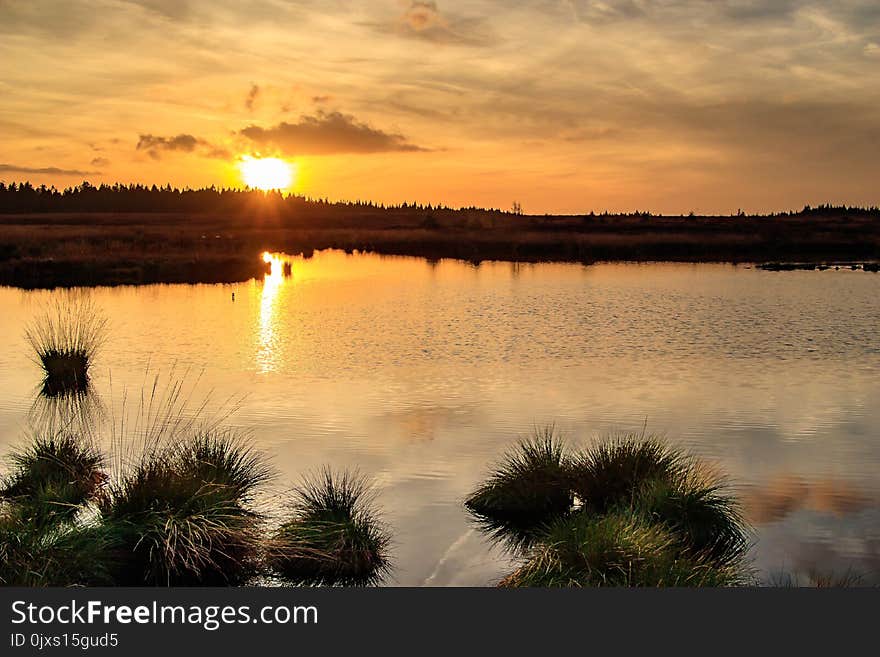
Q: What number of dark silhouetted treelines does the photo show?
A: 1